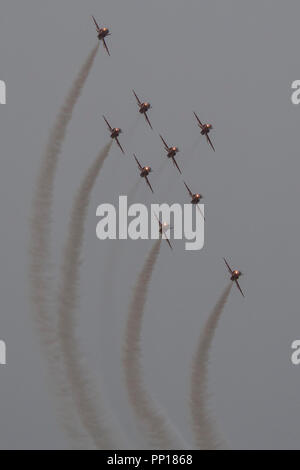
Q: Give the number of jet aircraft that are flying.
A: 9